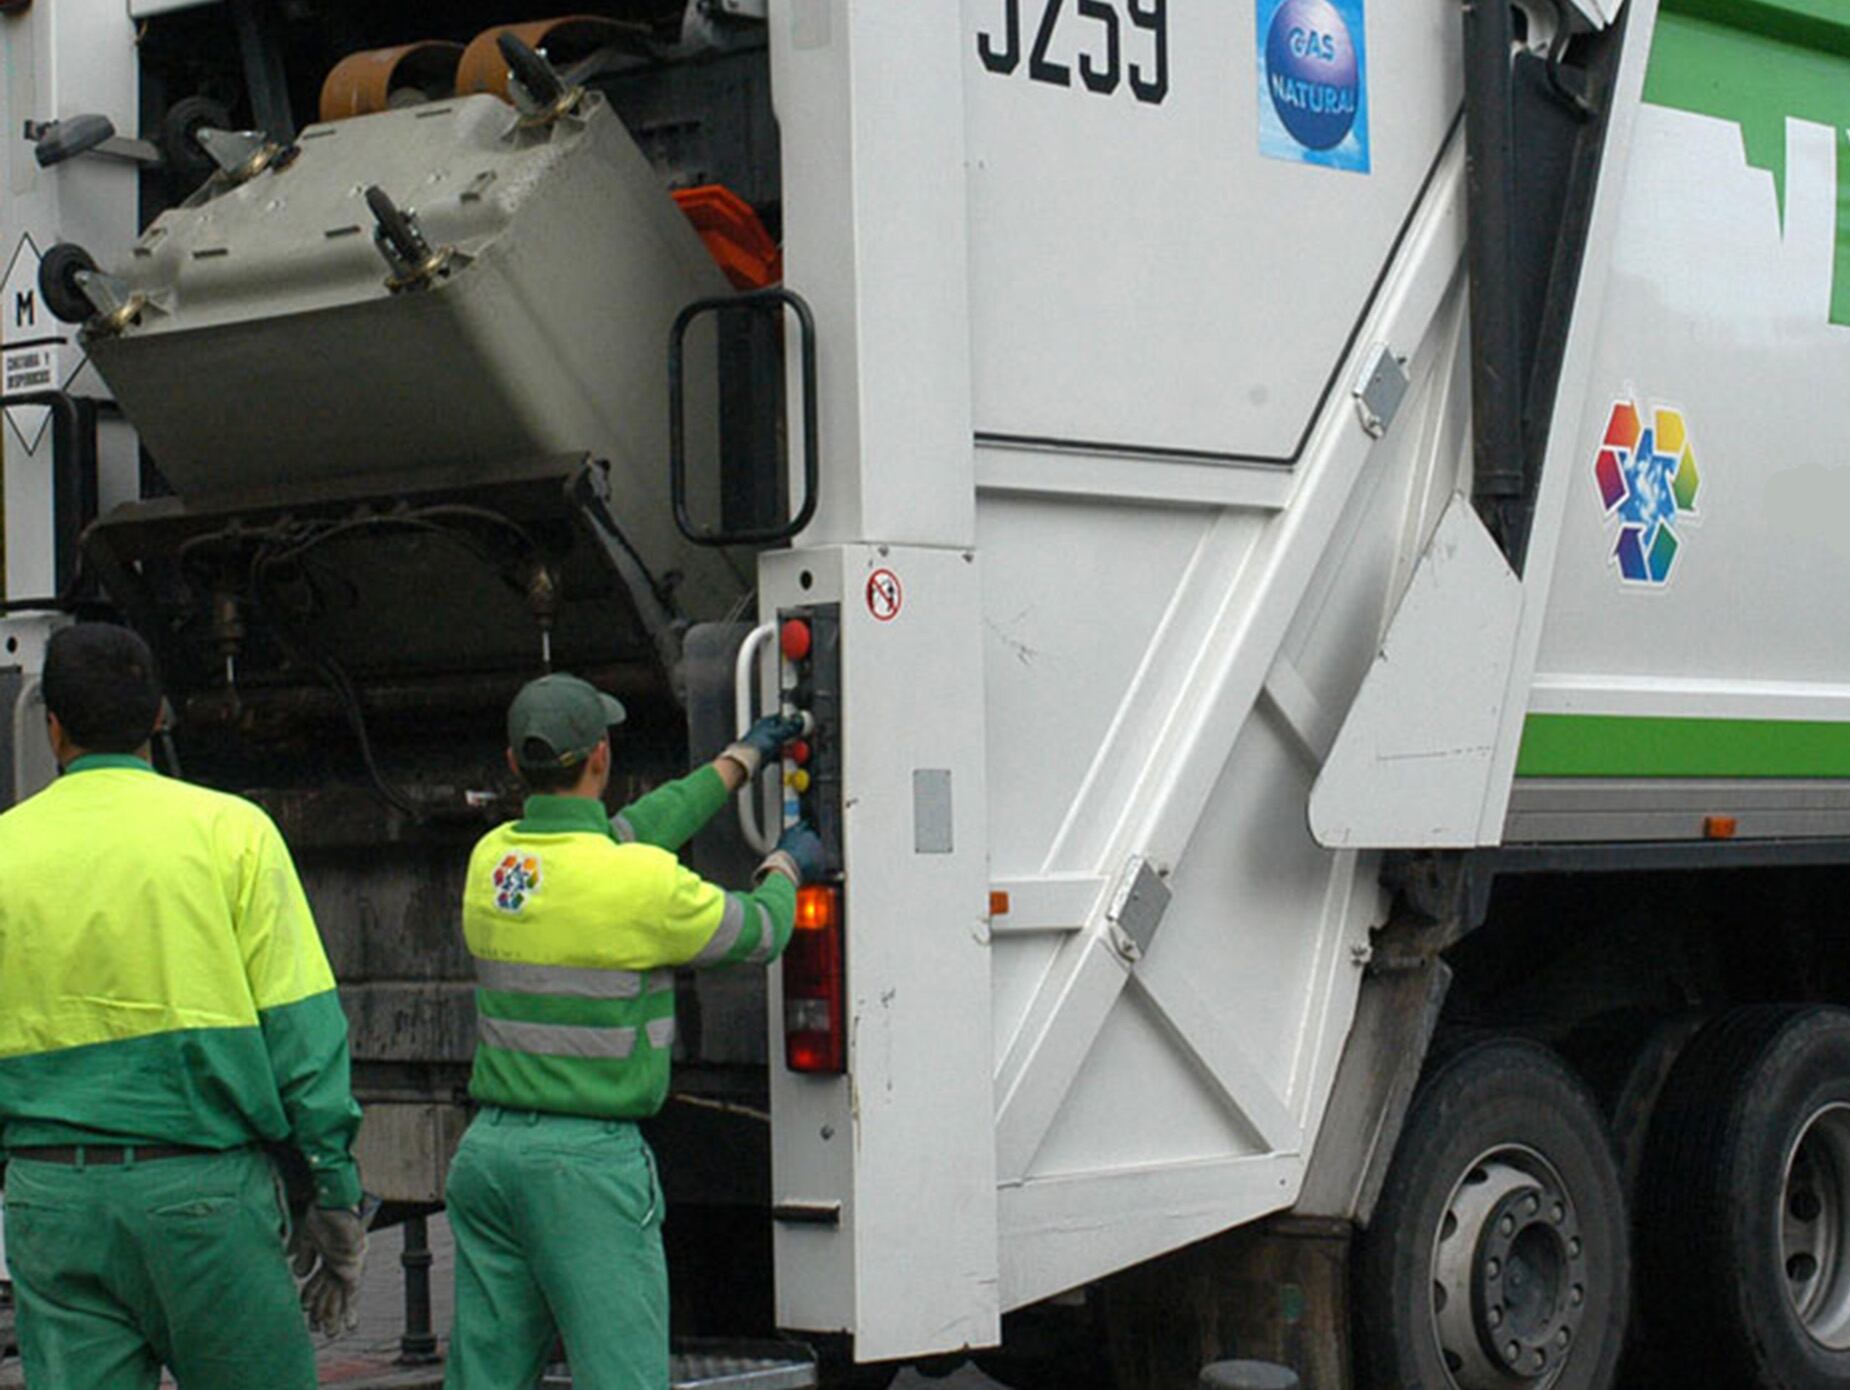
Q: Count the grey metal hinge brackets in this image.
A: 2